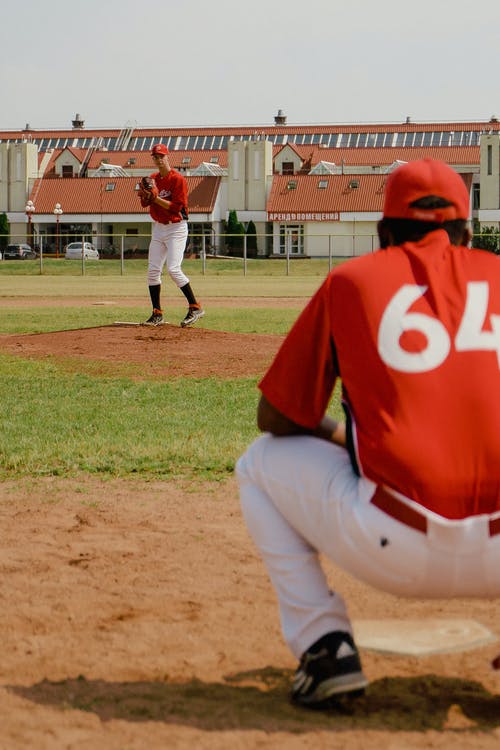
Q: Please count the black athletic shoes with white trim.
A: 3